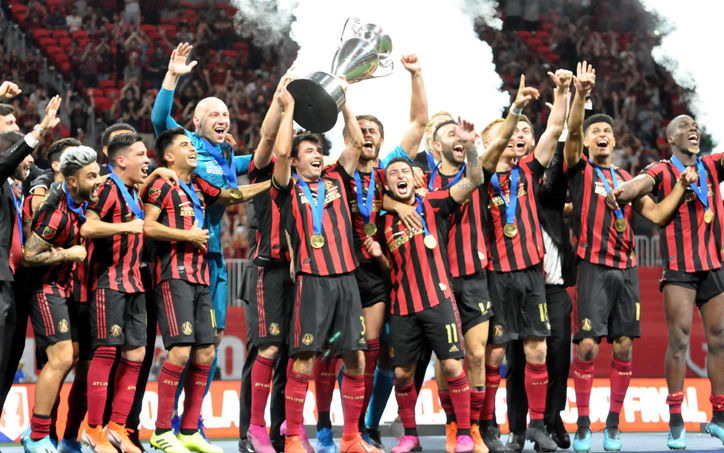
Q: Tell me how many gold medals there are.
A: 7